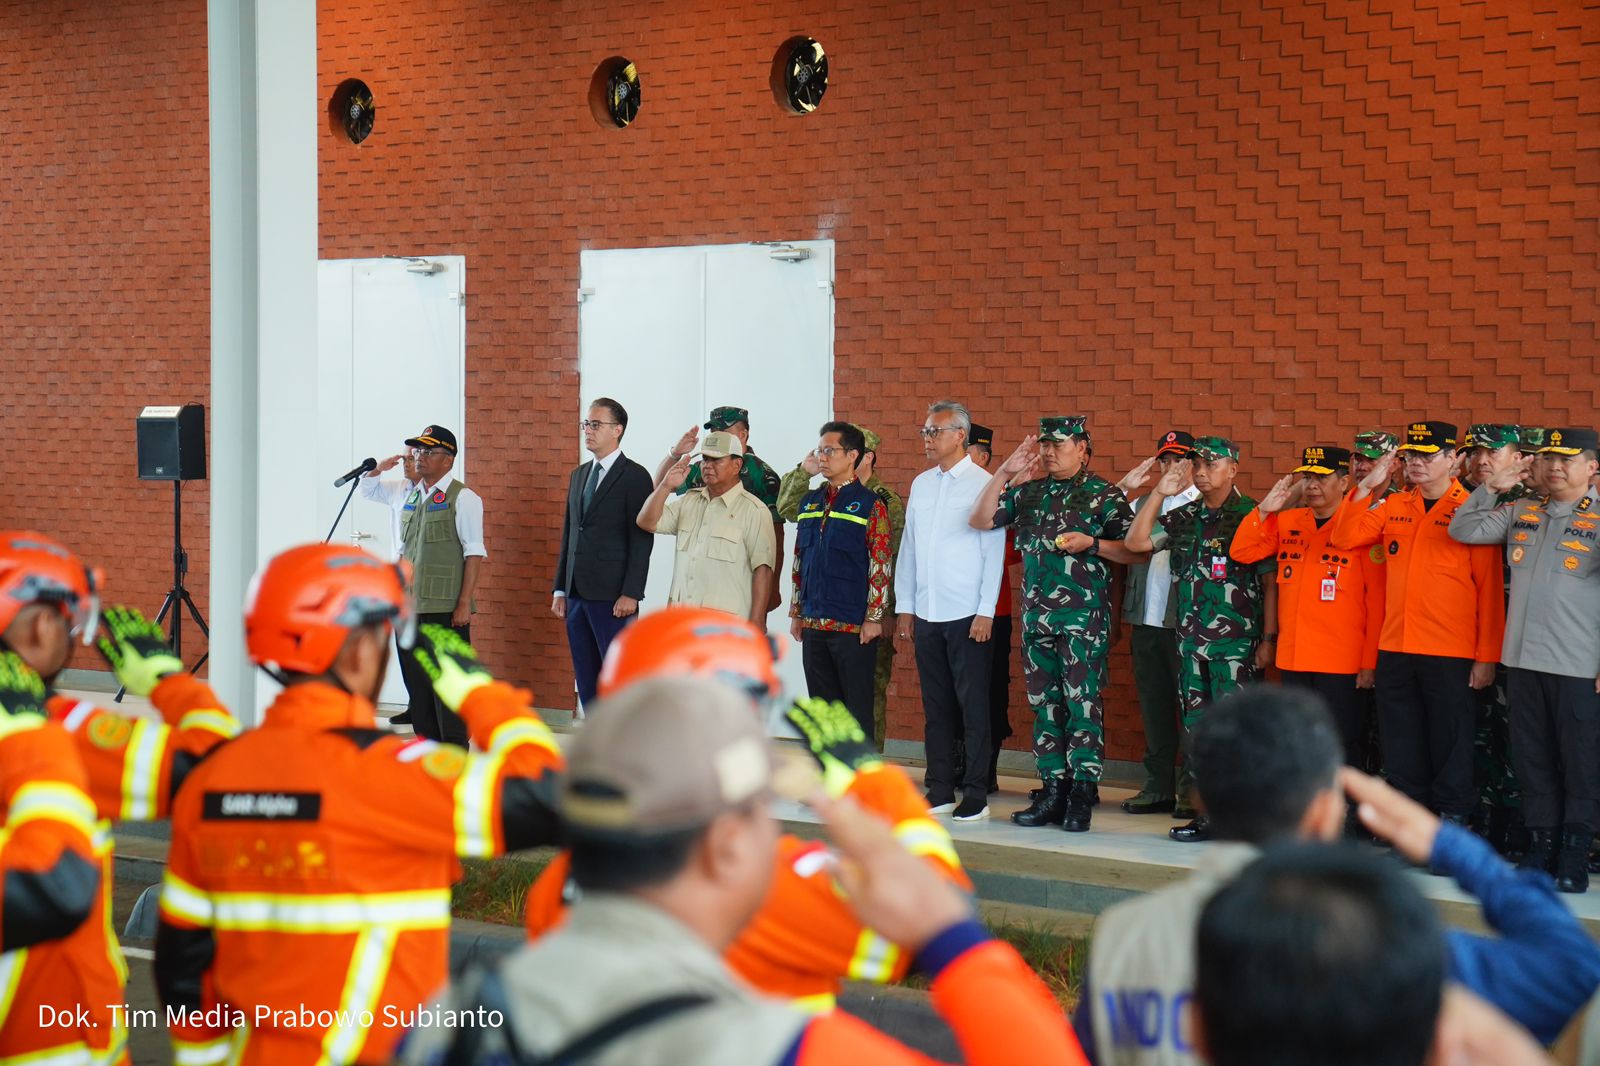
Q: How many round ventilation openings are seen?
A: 3